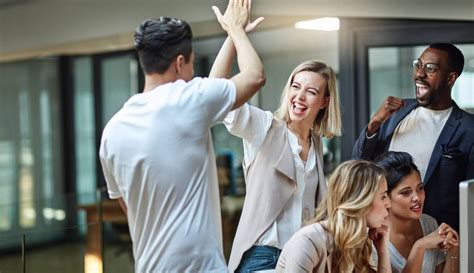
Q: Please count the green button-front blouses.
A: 0